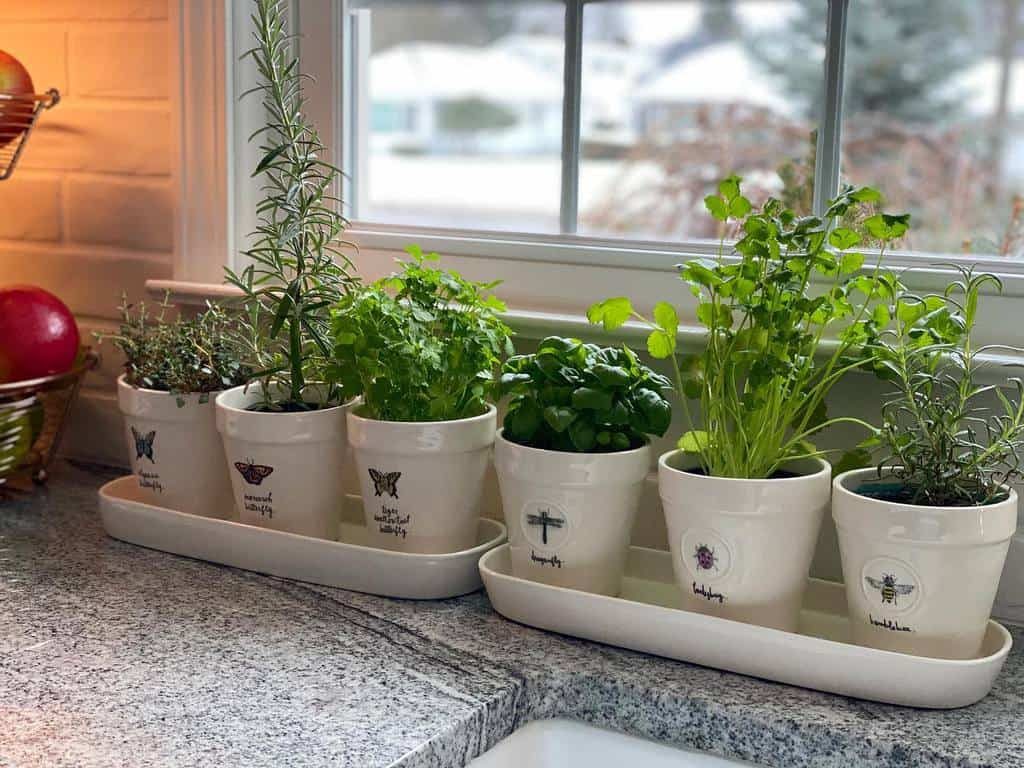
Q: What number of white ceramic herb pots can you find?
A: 6